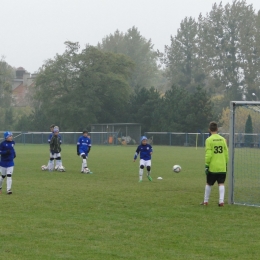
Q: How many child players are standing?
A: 6